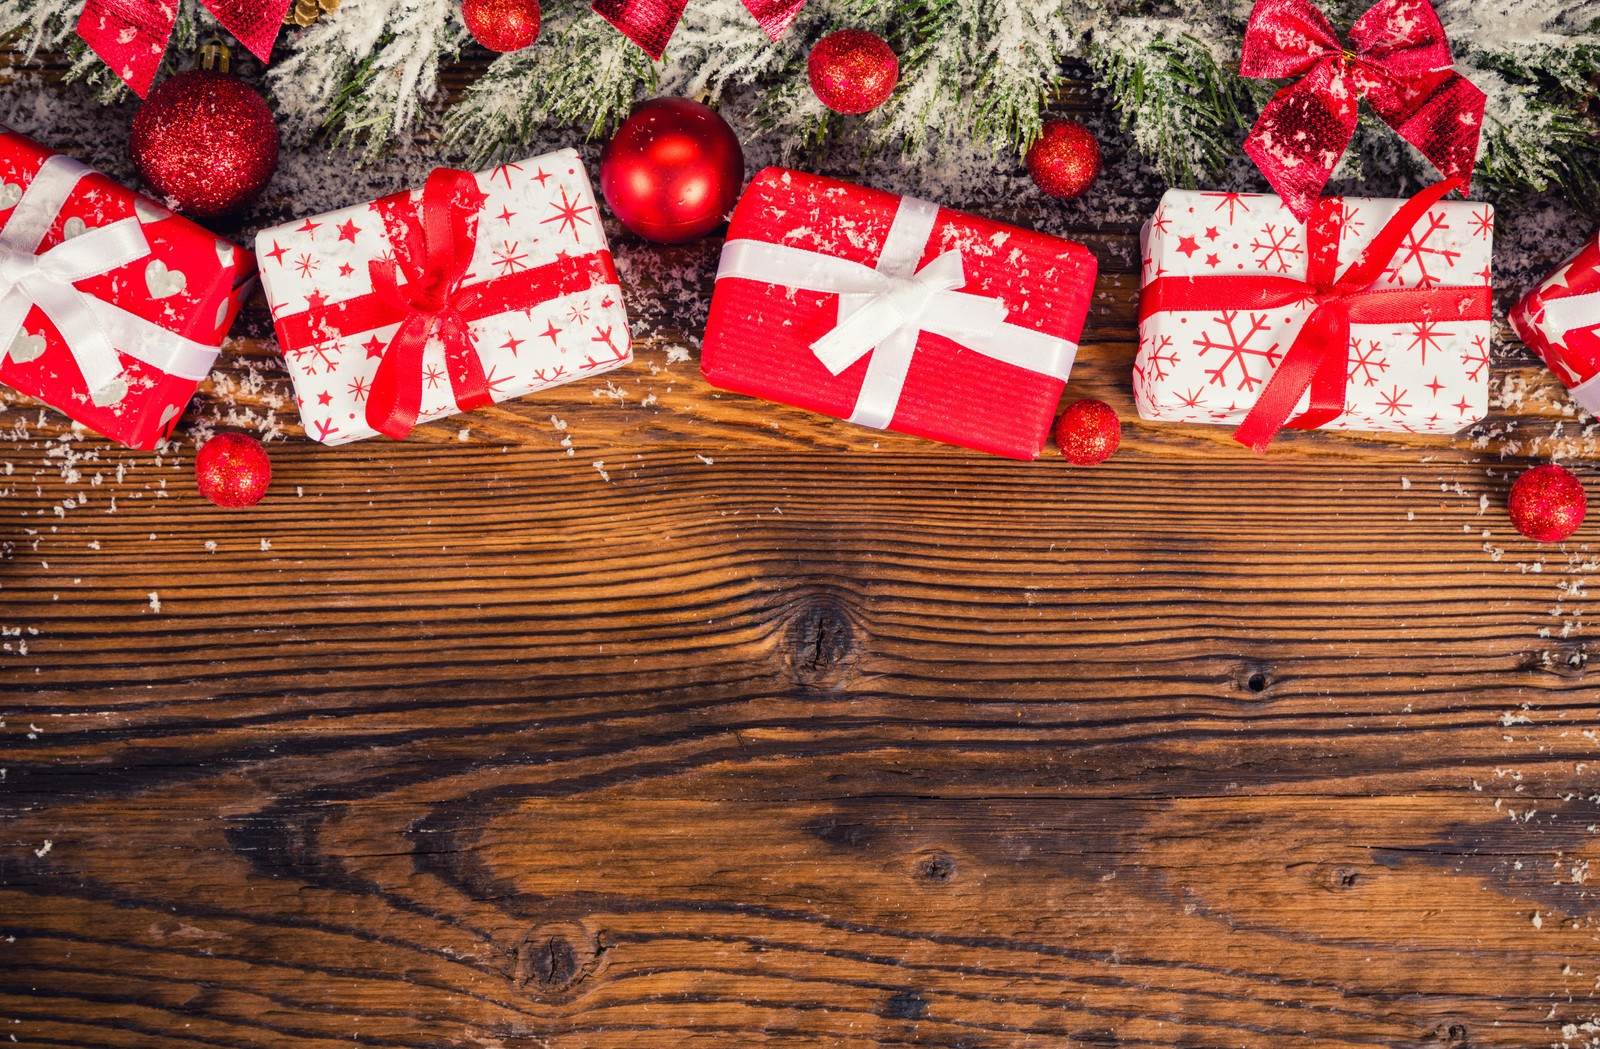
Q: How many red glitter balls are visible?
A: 7